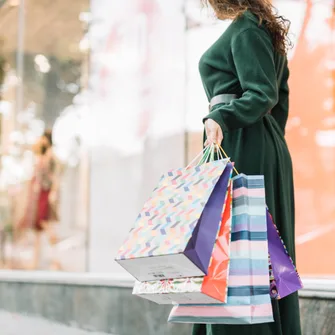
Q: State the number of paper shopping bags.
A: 4